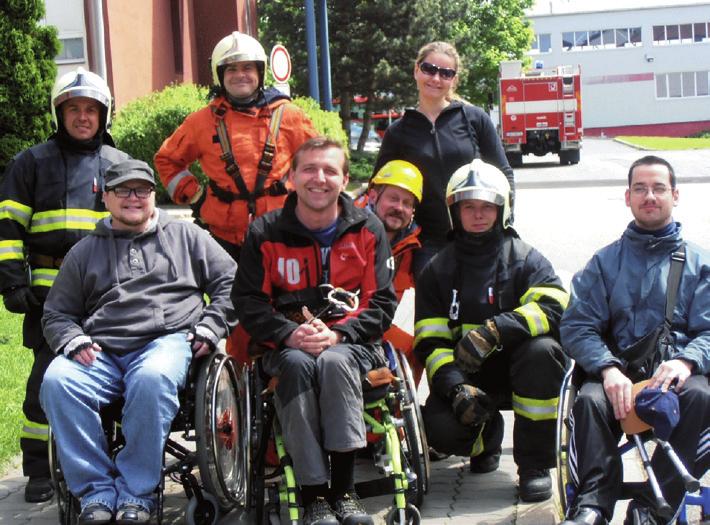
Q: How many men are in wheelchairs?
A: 3